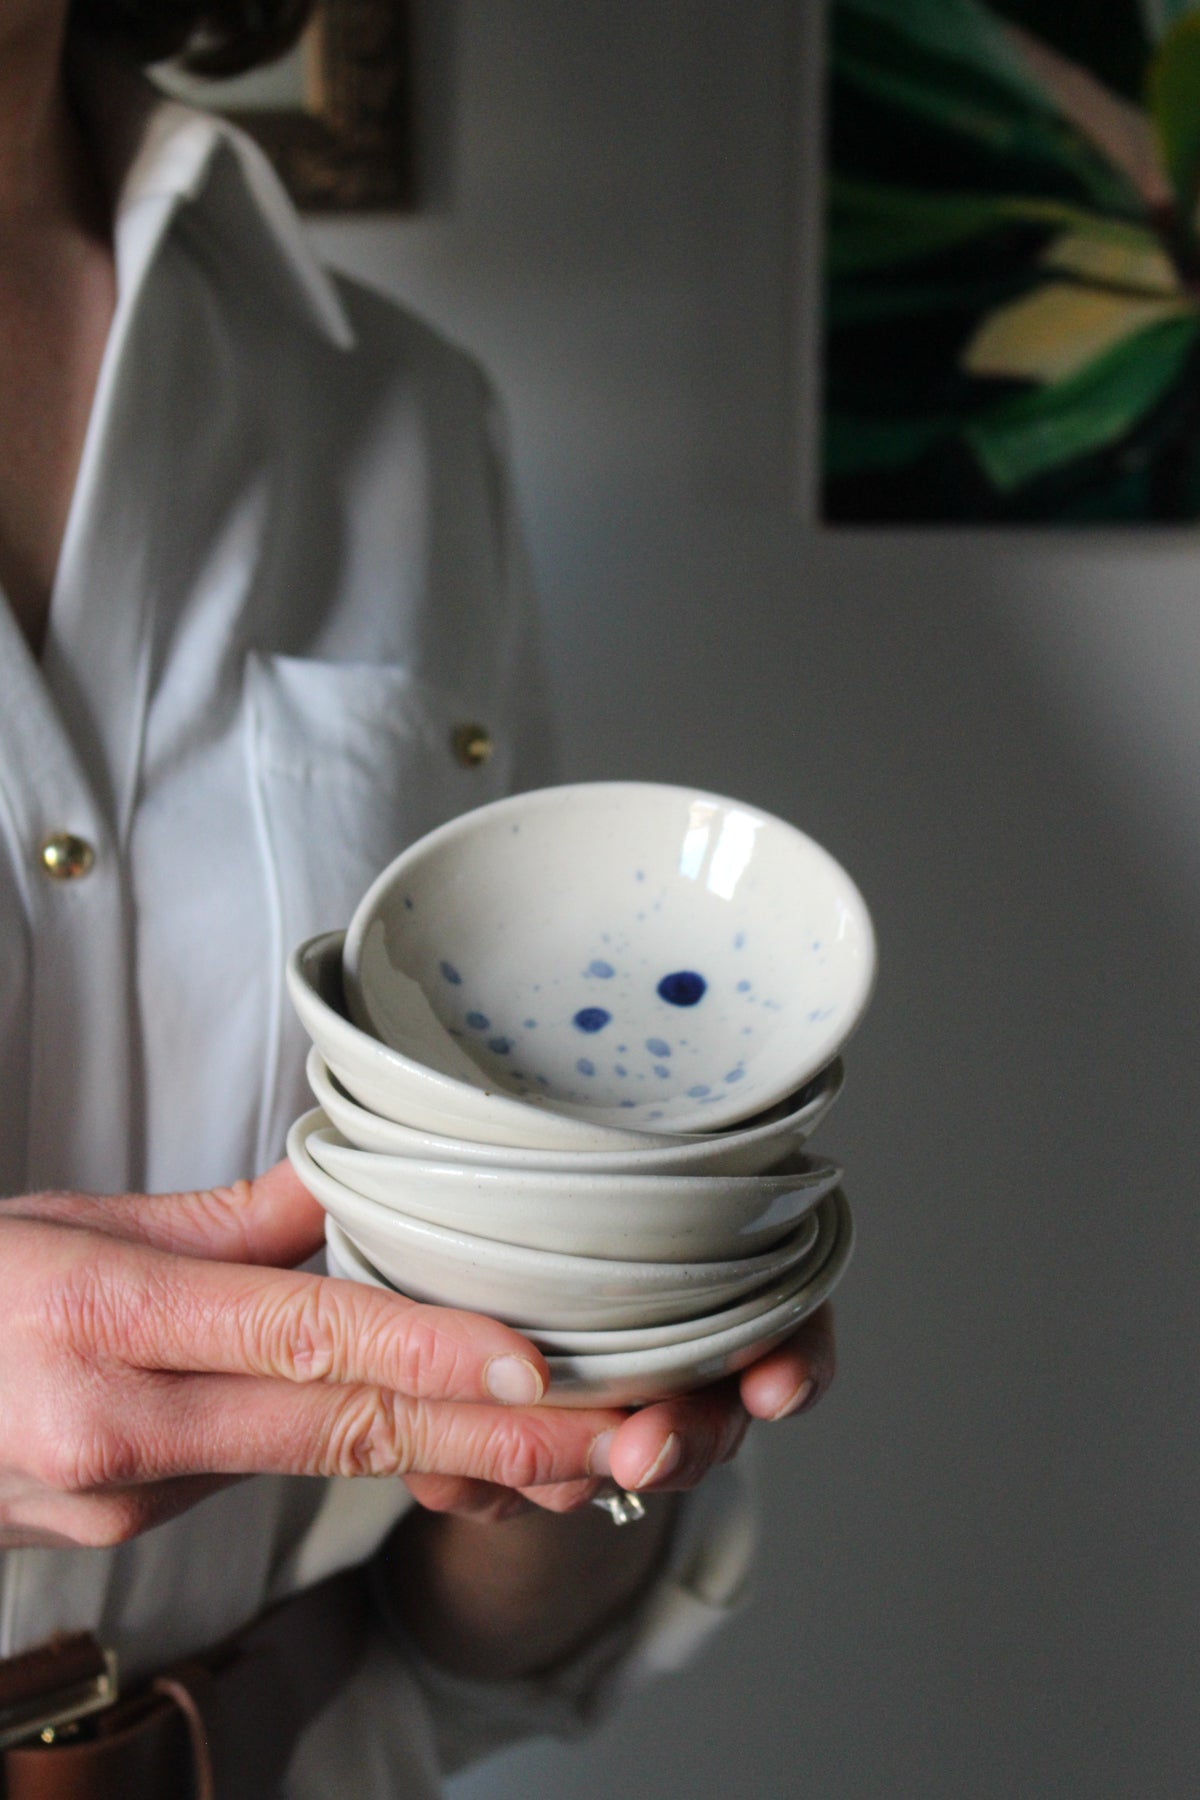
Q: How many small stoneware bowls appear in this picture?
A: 7